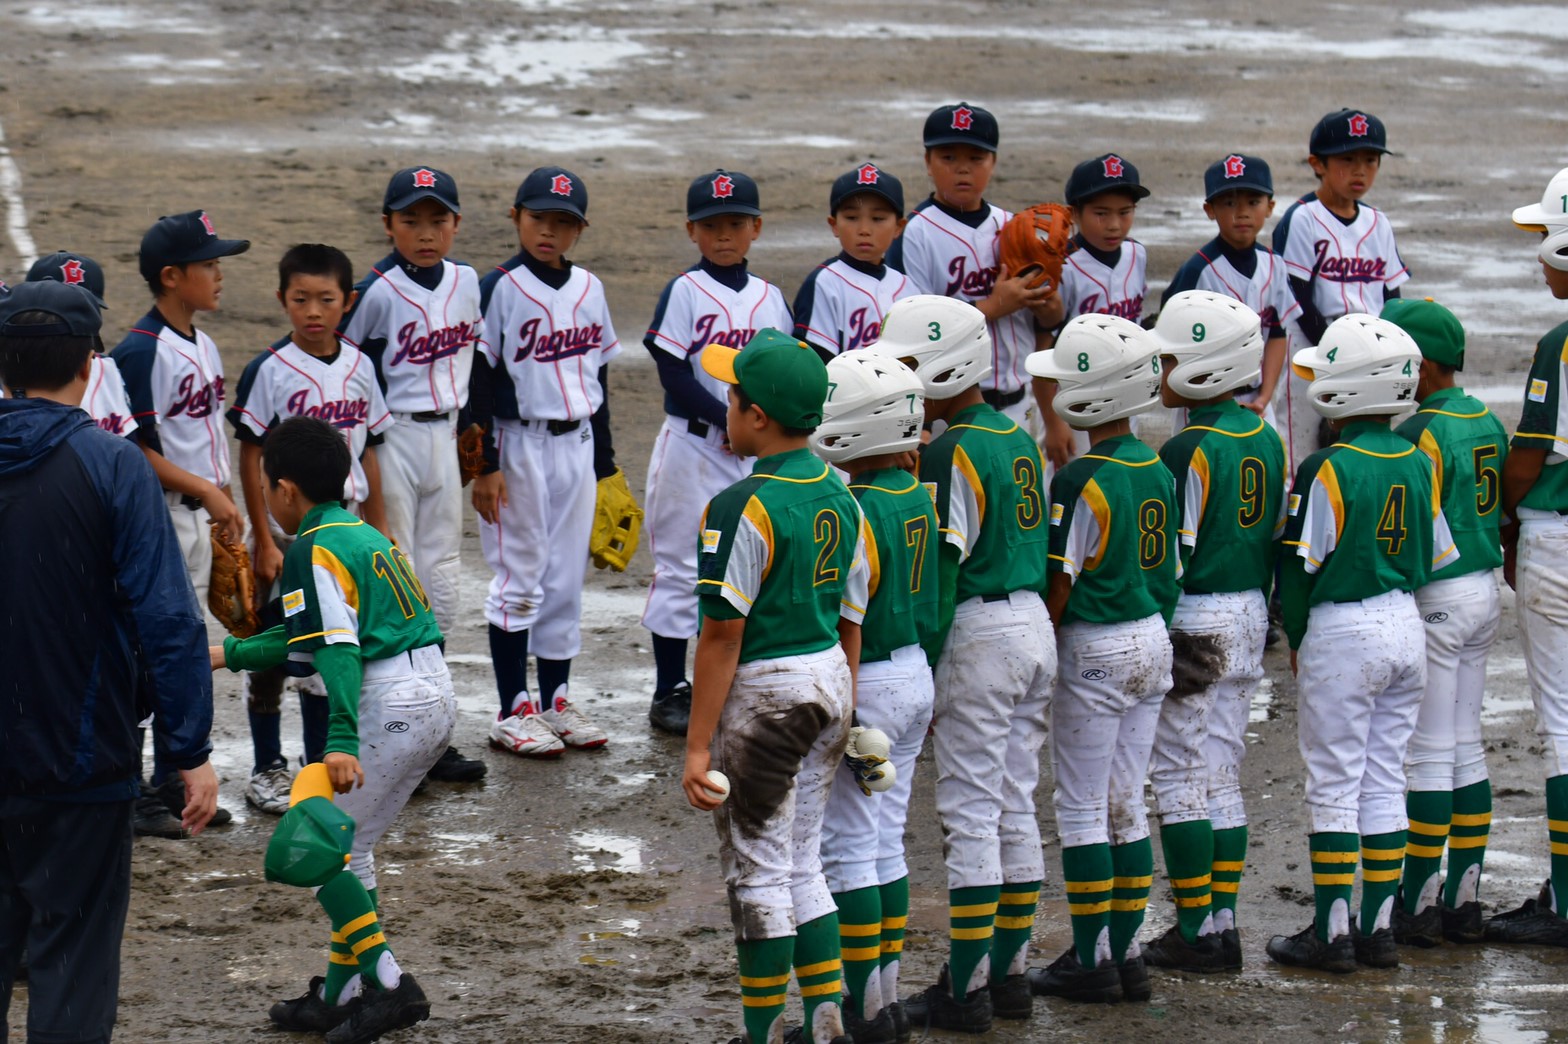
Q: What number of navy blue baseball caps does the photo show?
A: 11